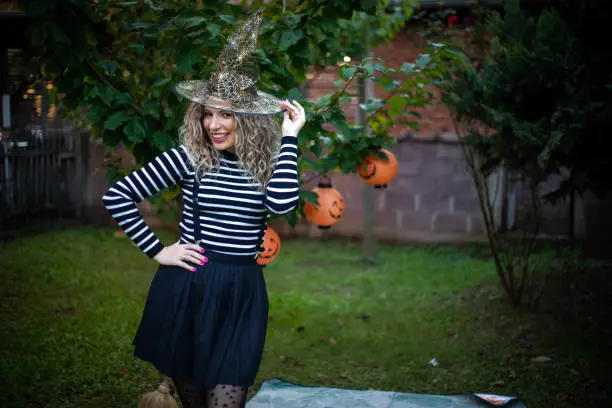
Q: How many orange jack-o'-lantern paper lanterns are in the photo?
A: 3